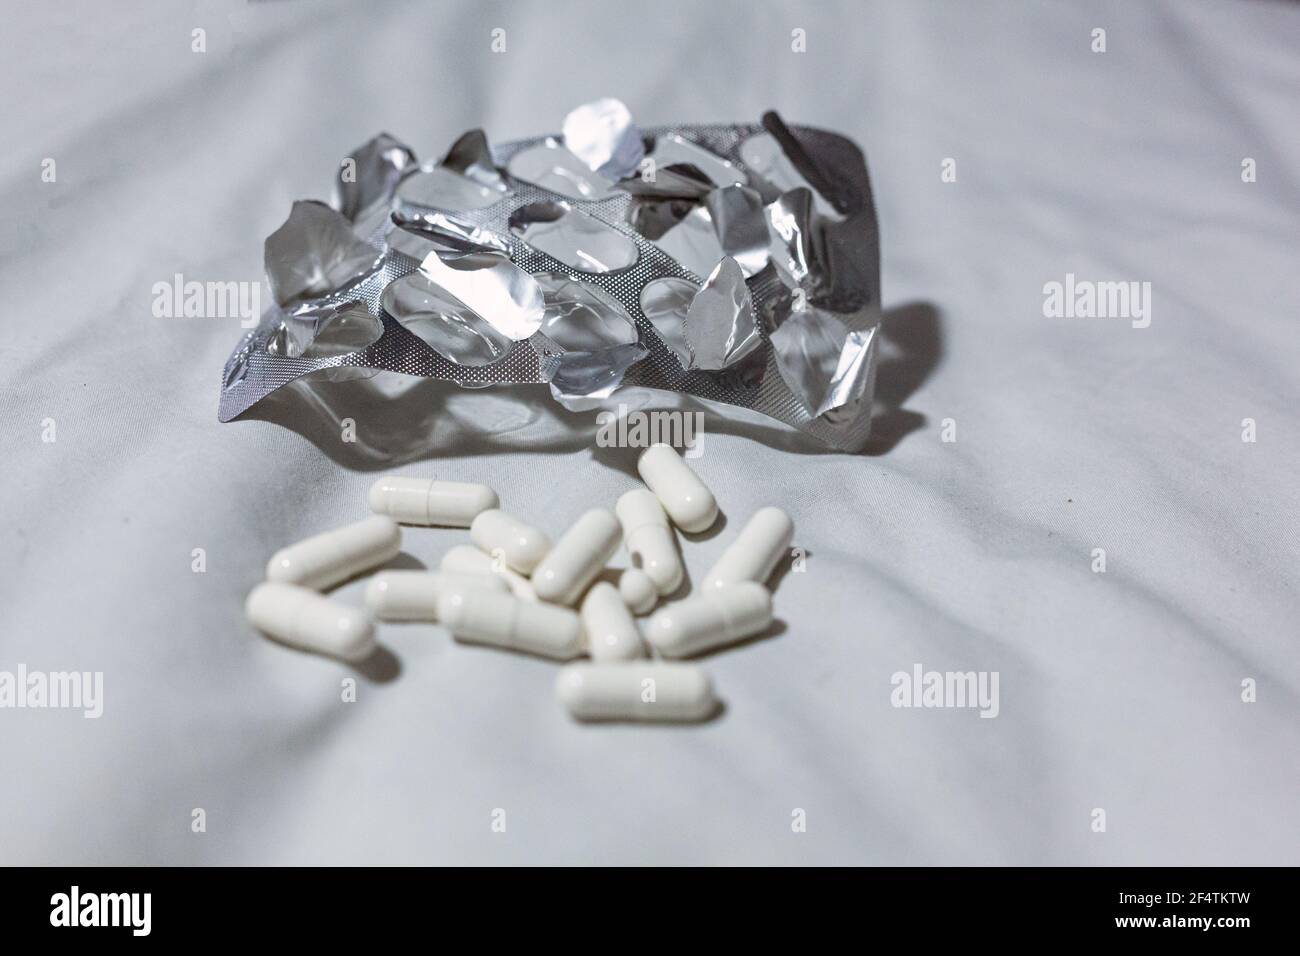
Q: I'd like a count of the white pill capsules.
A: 15